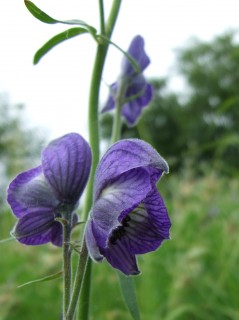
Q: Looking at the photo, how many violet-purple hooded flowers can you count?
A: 3